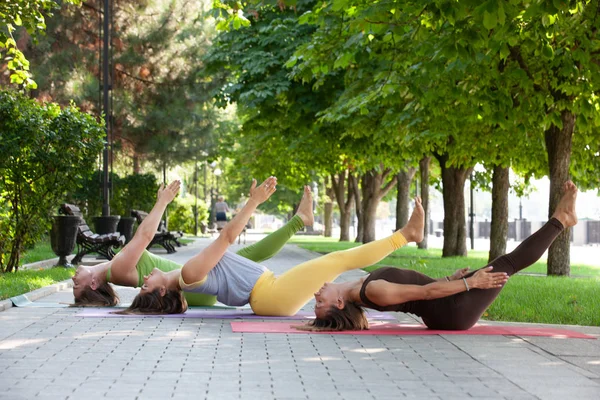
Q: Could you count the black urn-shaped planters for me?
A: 3